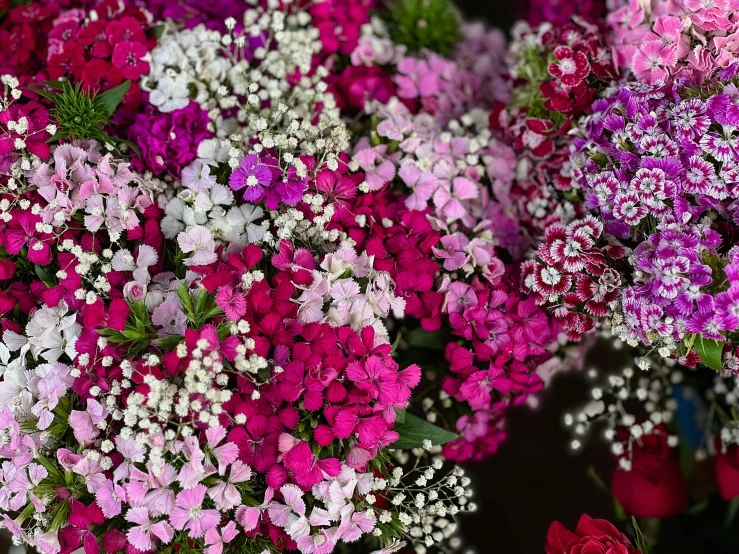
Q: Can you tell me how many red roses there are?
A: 3